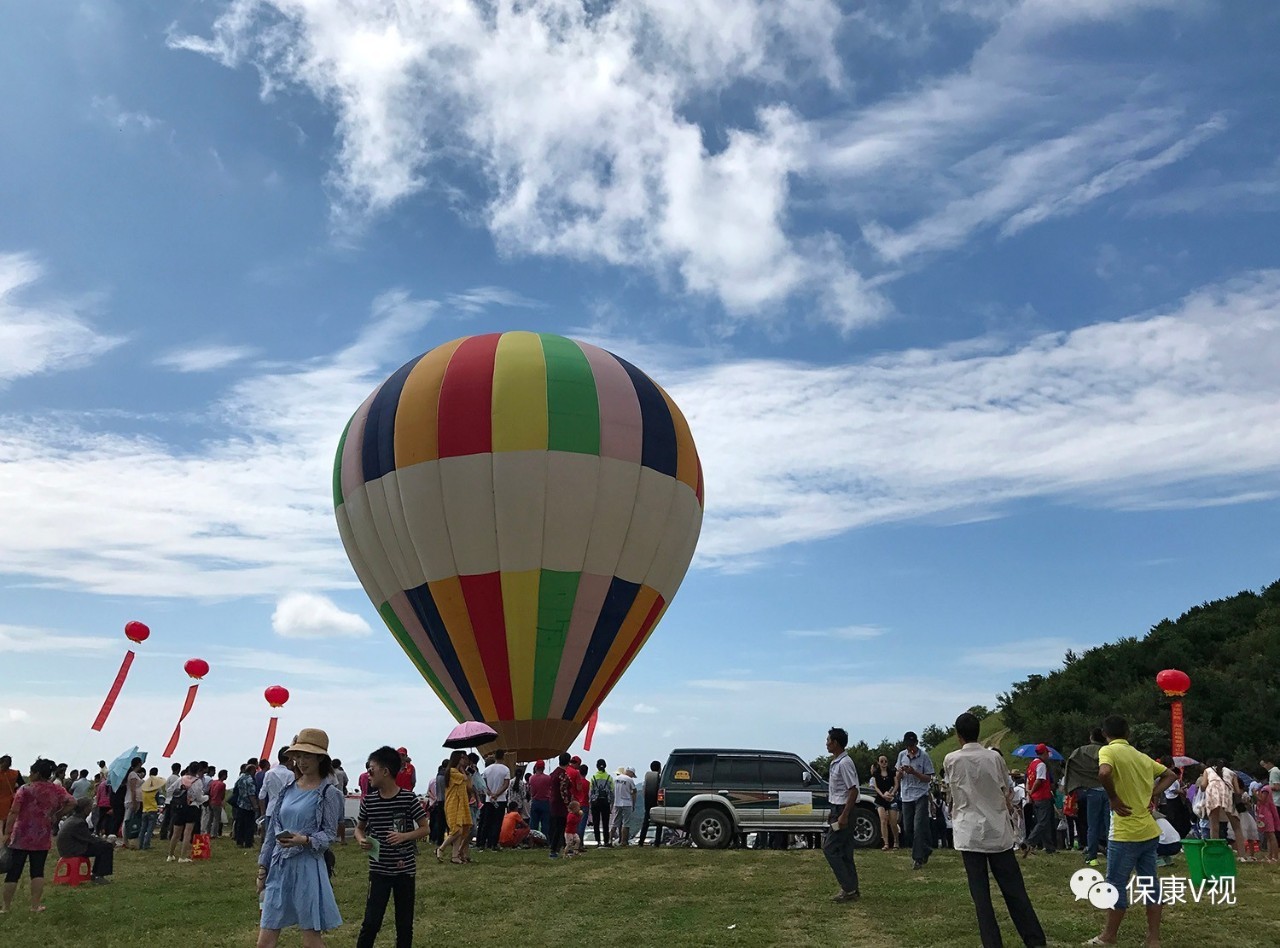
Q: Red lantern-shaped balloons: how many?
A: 4